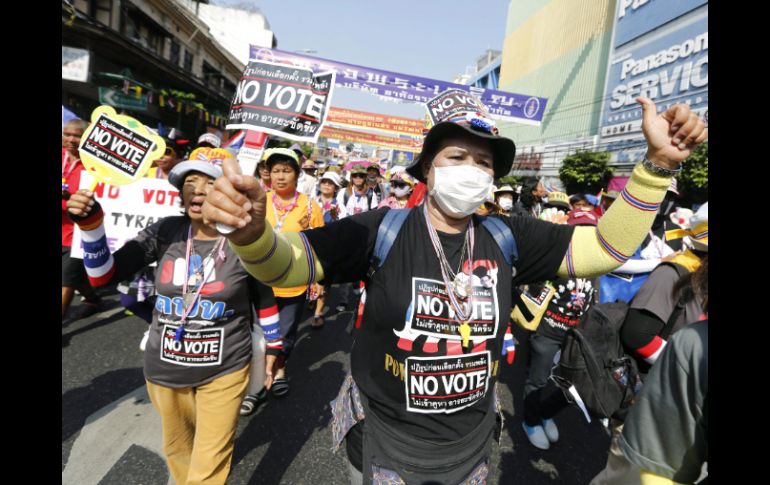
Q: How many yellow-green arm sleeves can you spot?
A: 2